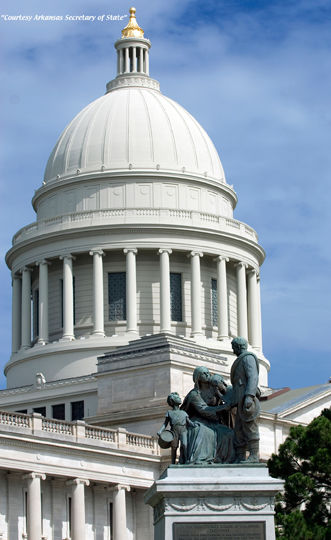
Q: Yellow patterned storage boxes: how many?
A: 0